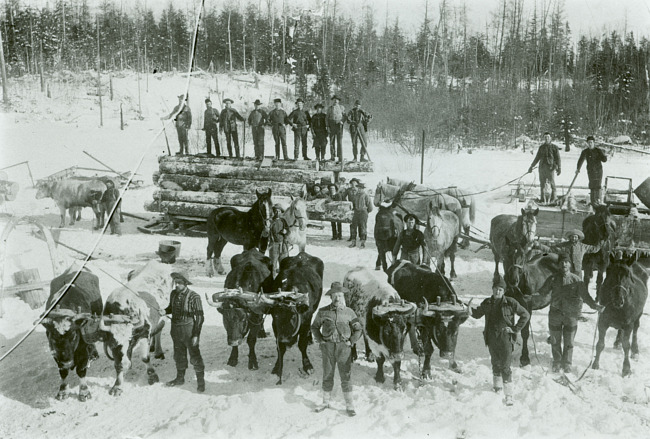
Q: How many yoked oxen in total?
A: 6